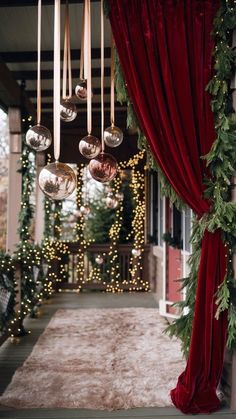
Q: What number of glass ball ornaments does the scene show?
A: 7